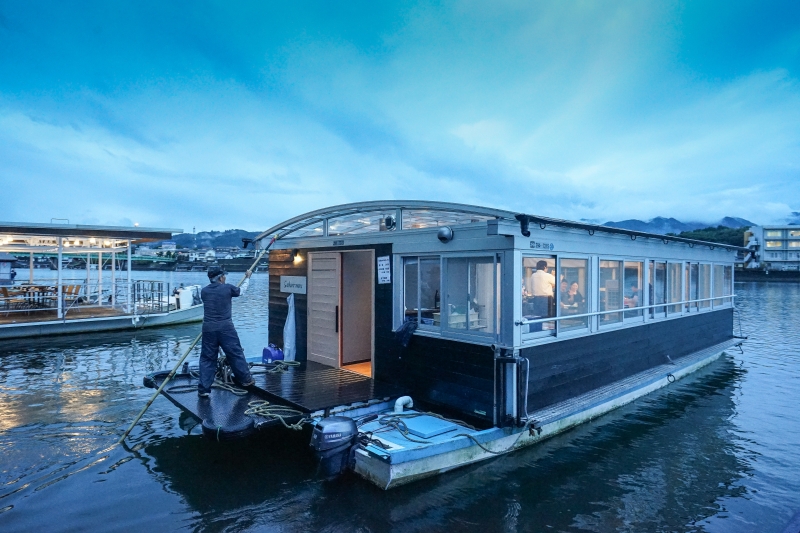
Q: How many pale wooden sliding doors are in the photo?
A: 1